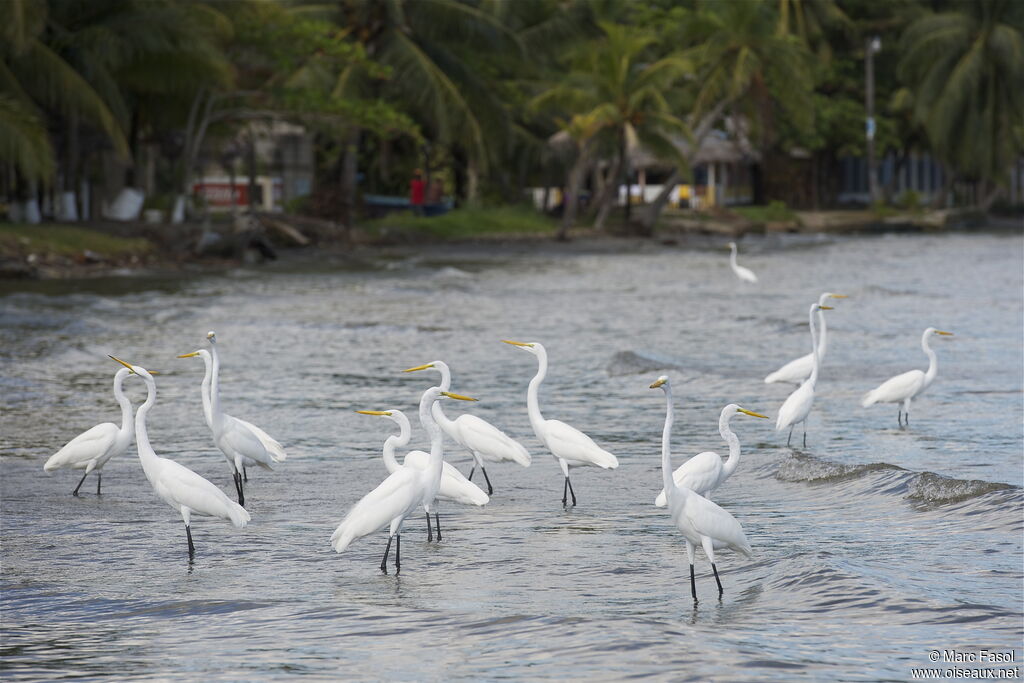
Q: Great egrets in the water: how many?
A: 14